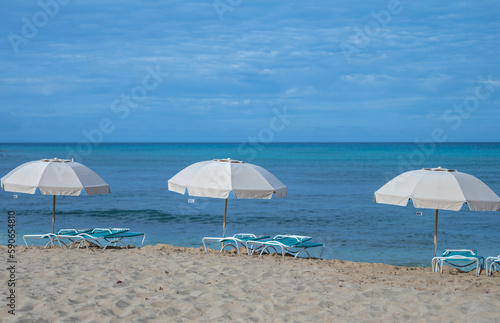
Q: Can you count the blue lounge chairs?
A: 6